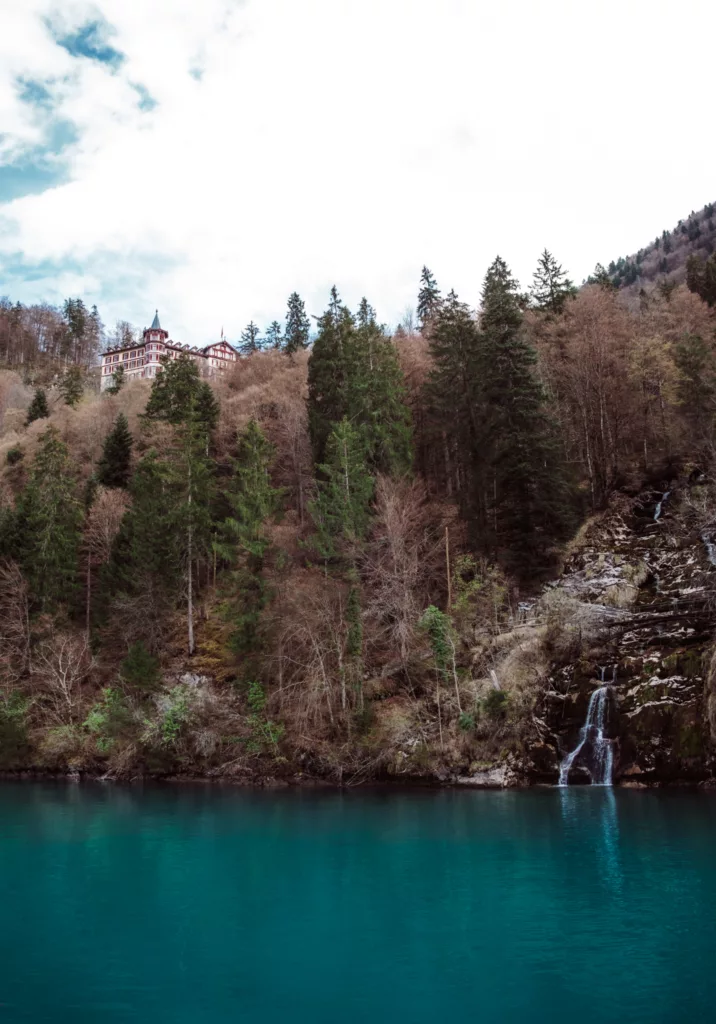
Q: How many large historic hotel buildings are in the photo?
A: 1